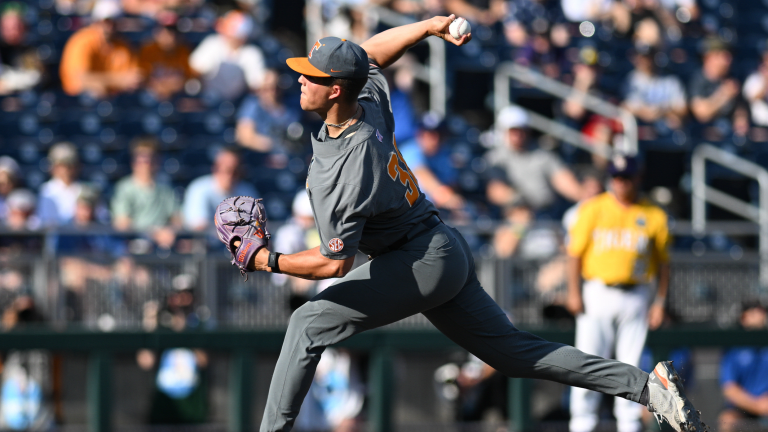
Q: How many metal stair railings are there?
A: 3